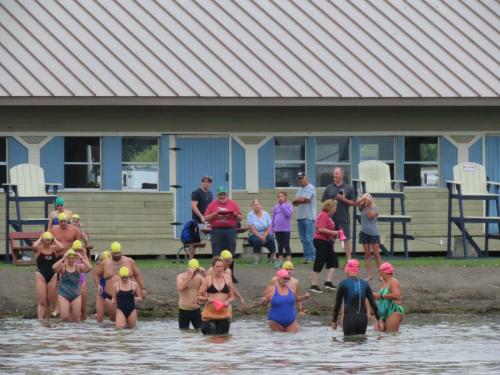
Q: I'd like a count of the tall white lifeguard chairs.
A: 3